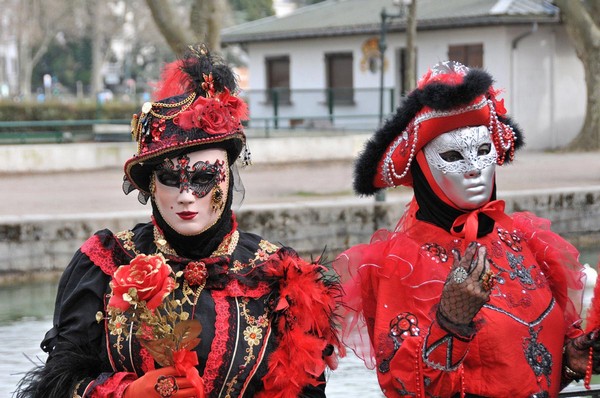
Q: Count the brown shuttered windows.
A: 3